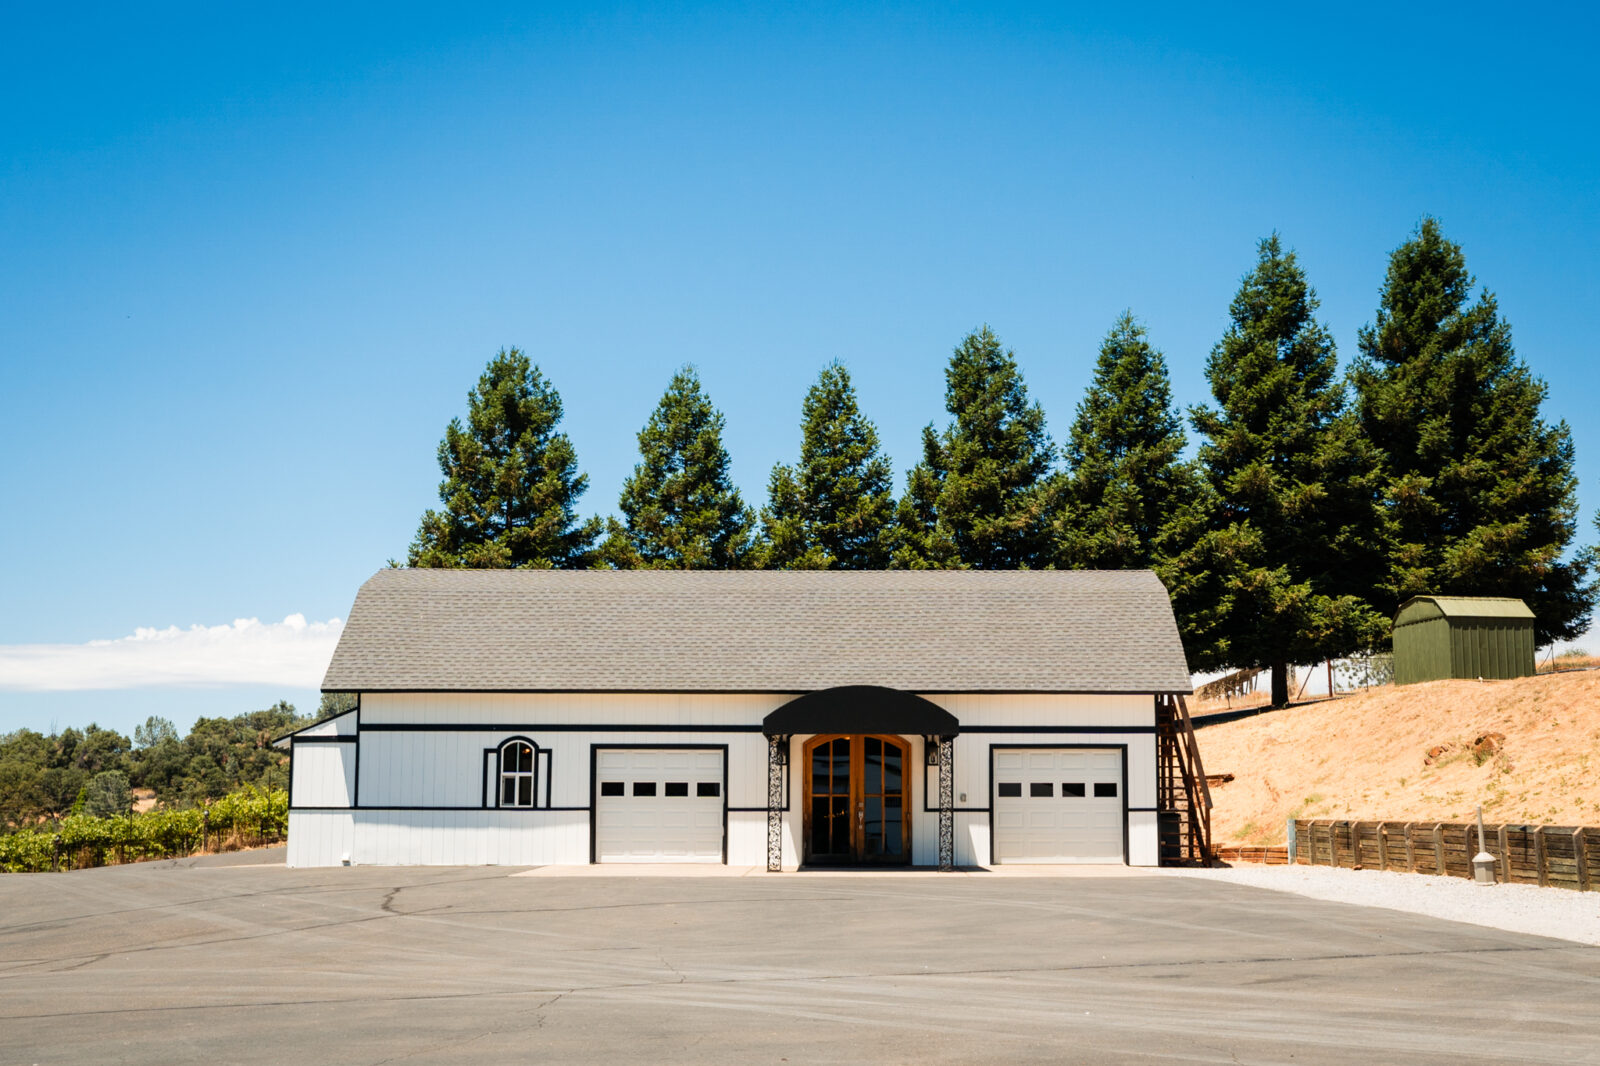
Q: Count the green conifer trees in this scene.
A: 7